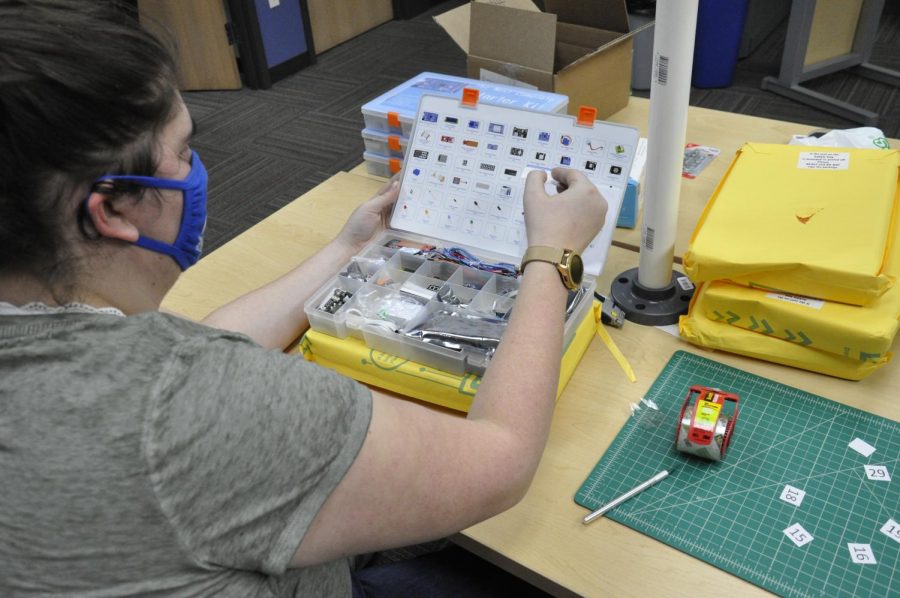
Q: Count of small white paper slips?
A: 6